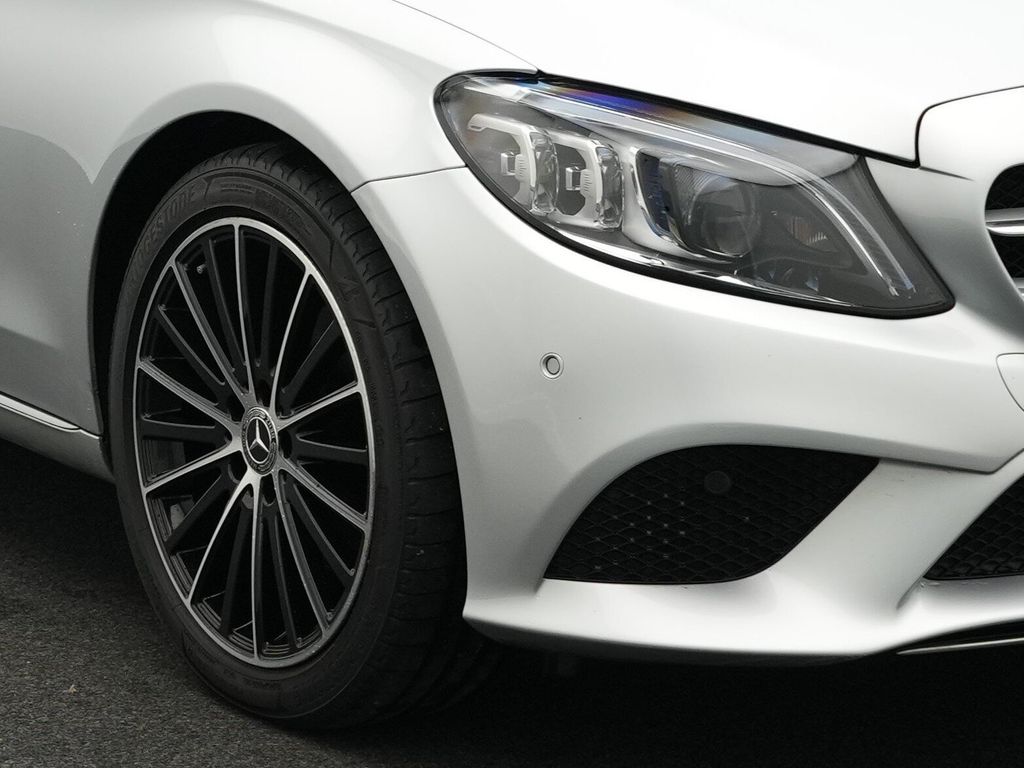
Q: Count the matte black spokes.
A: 10